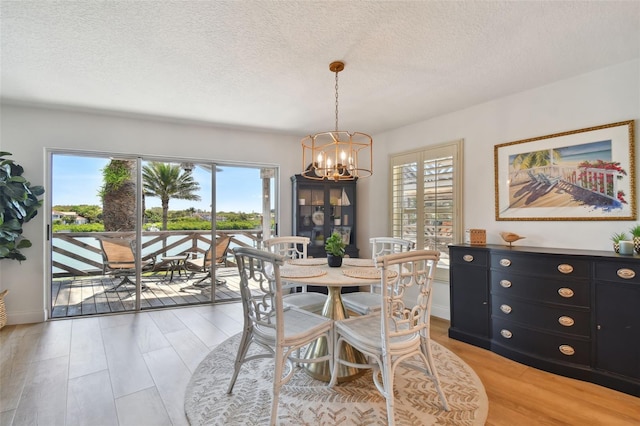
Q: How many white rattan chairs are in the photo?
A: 4